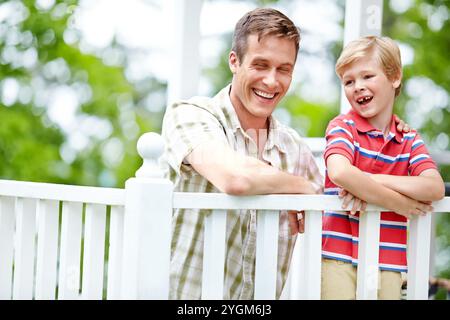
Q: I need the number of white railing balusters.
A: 11